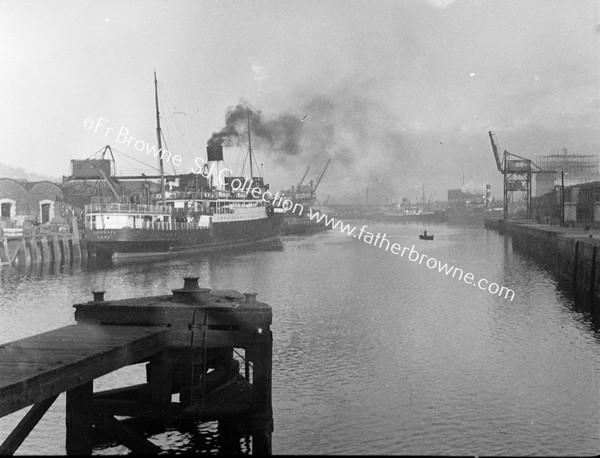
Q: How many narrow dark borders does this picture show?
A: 1